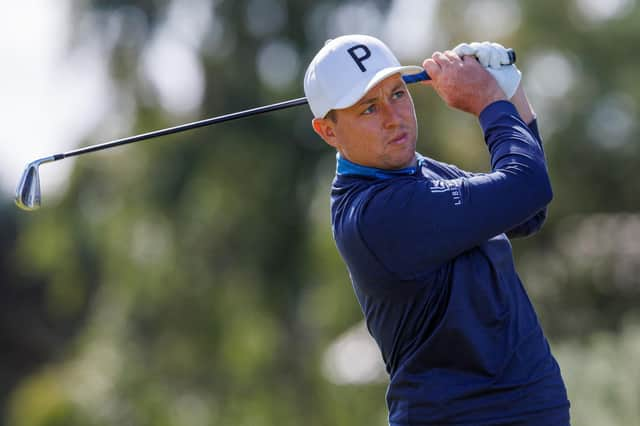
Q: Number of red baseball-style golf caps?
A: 0